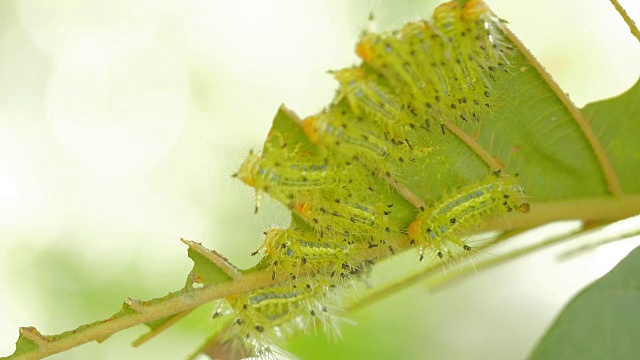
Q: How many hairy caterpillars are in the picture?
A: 11